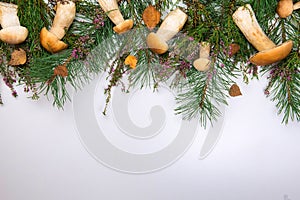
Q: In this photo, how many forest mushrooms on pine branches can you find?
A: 7